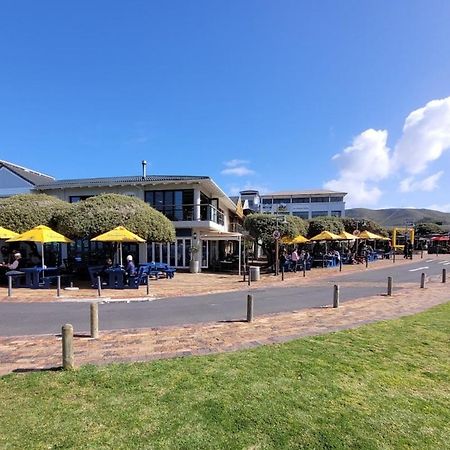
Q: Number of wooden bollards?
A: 7